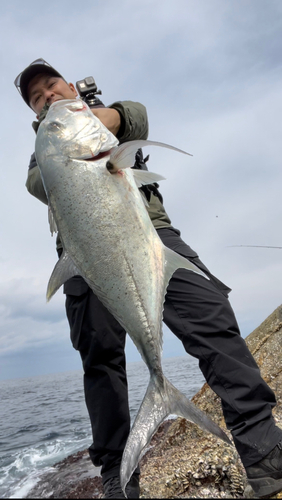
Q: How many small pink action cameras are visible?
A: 0